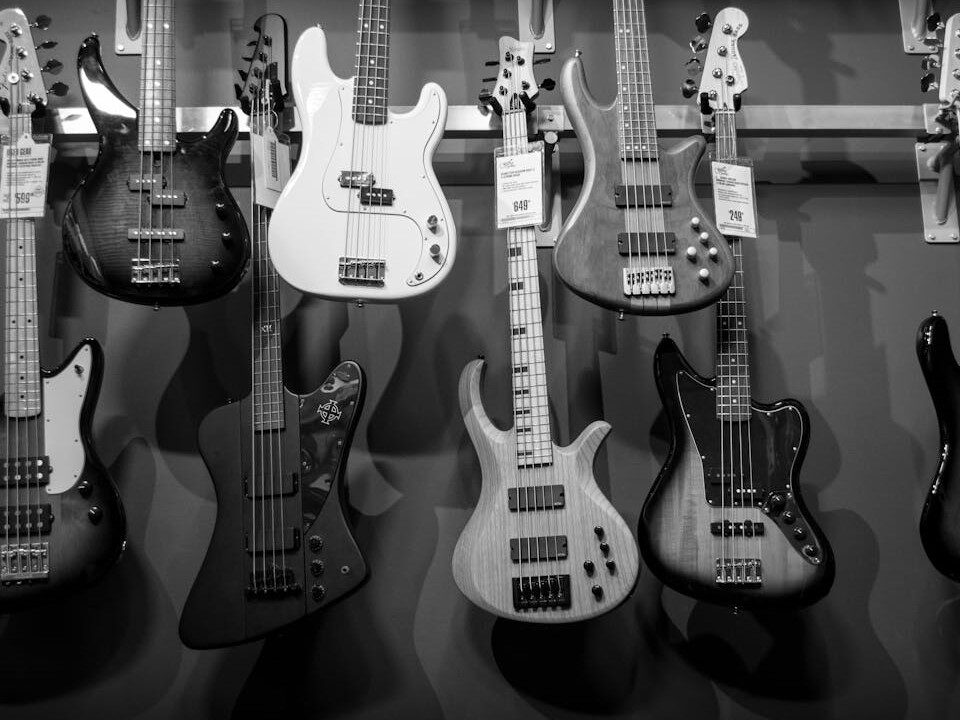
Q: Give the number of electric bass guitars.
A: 8